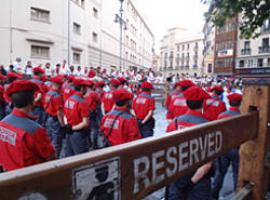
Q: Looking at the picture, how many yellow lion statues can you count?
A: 0